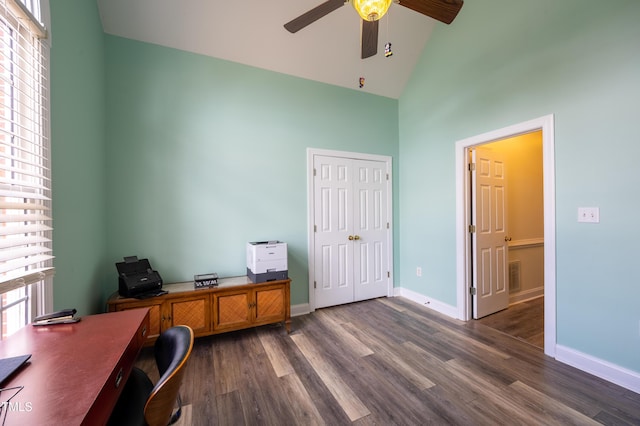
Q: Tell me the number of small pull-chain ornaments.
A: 2